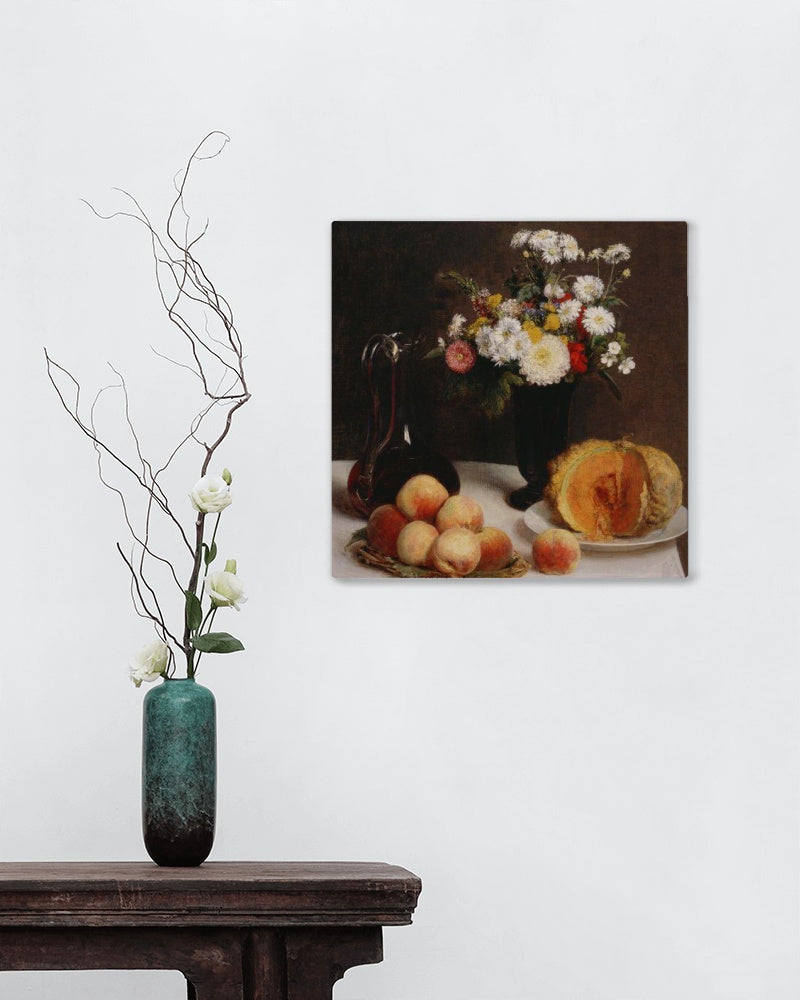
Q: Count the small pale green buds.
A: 2